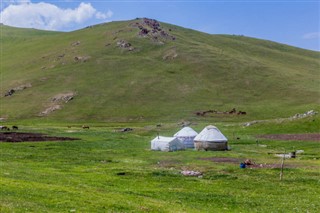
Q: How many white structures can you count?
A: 3